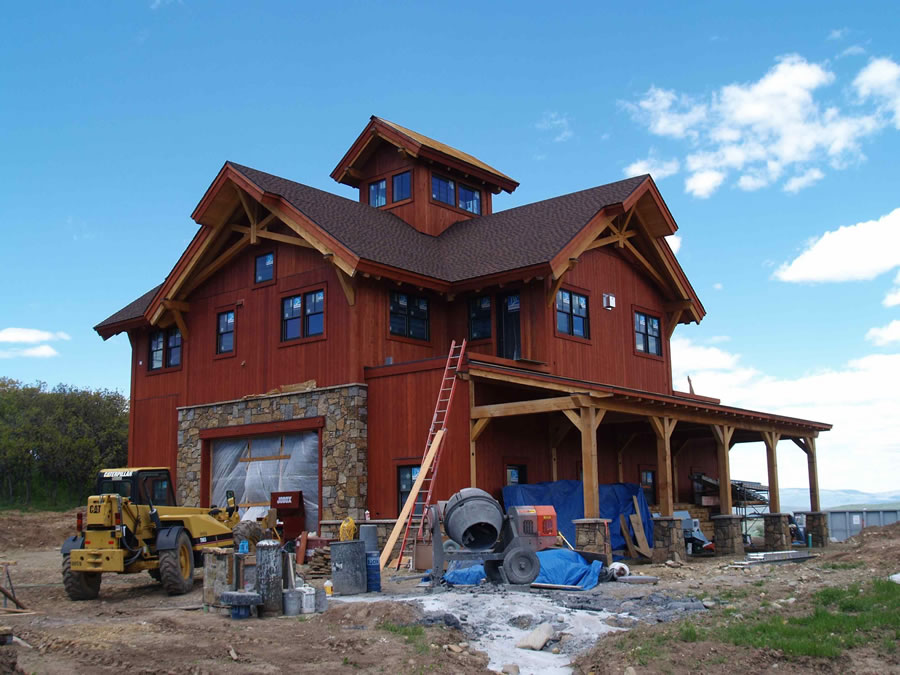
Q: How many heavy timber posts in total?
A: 5